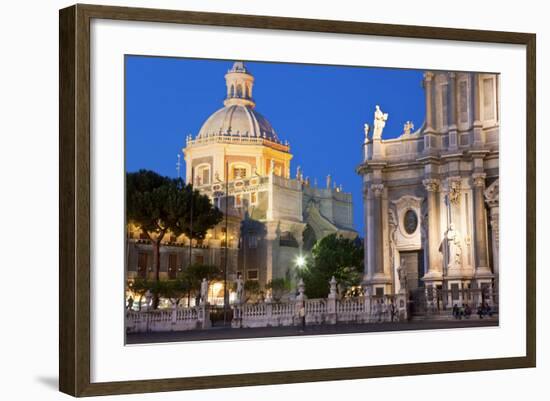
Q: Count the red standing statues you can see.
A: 0